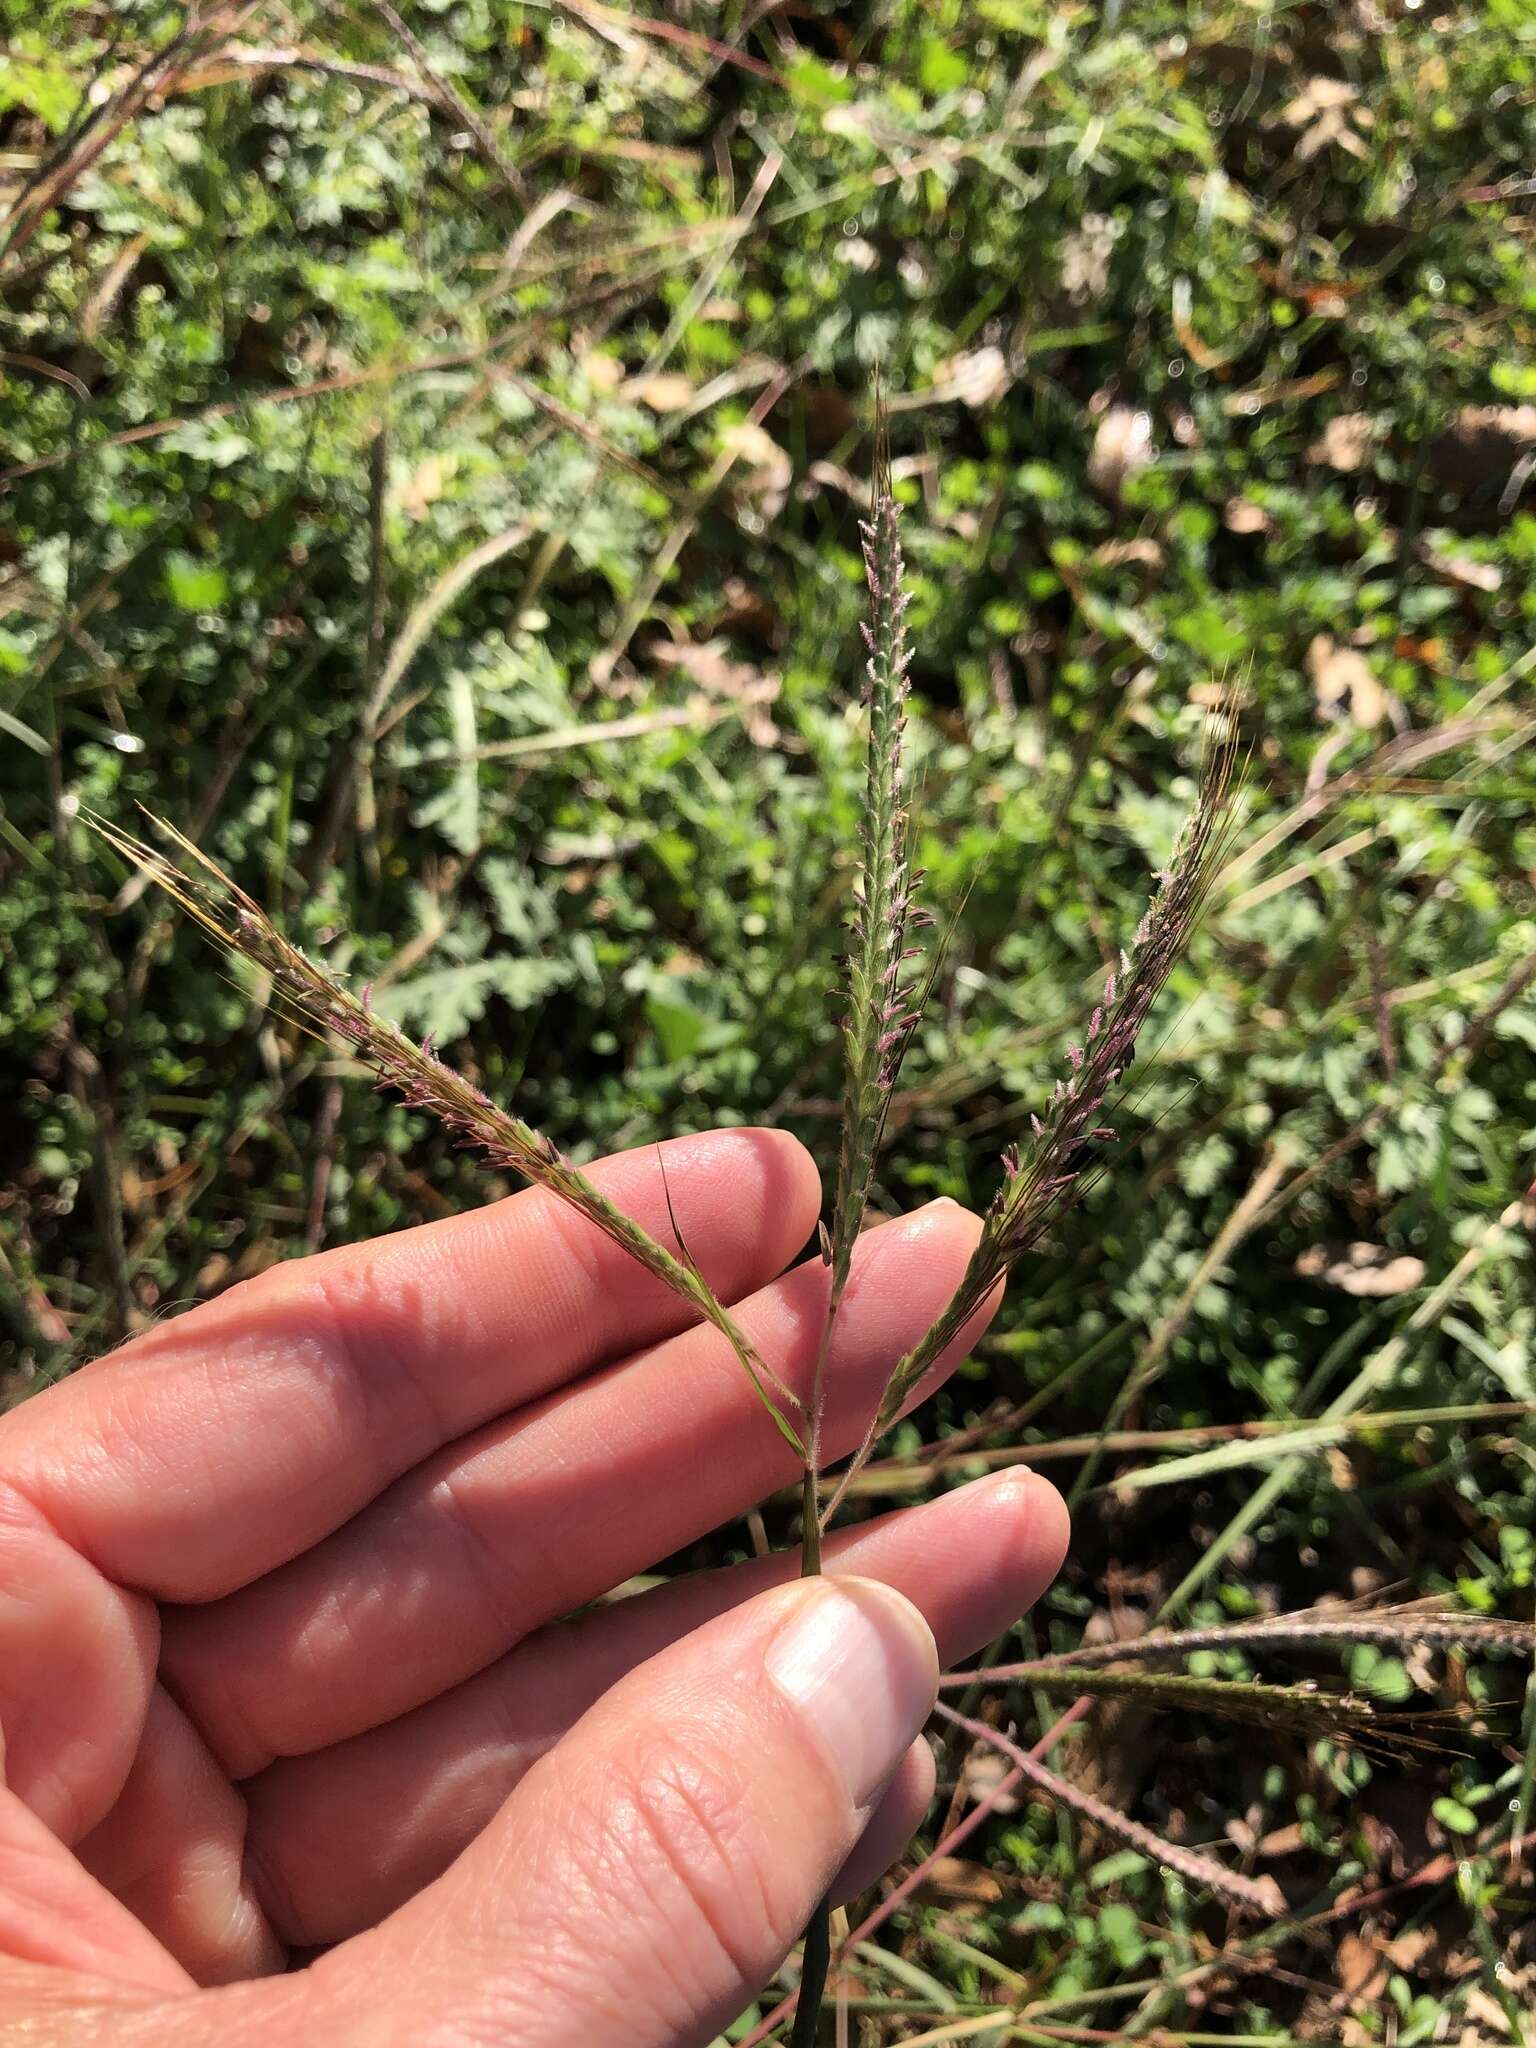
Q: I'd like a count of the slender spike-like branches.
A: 3